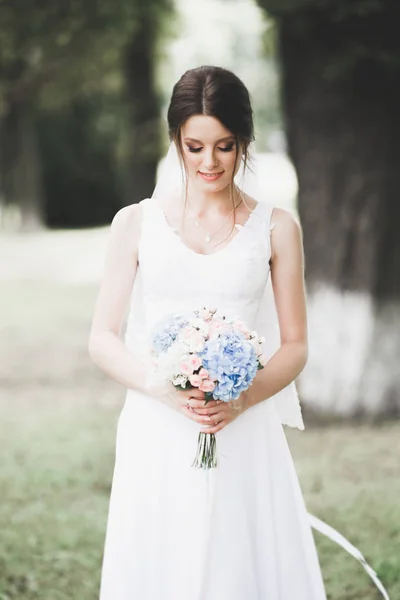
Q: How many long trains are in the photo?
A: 0